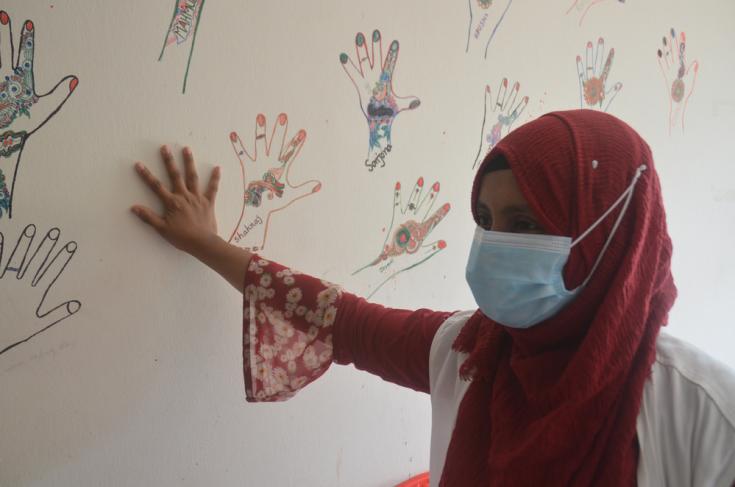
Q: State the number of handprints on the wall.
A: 11